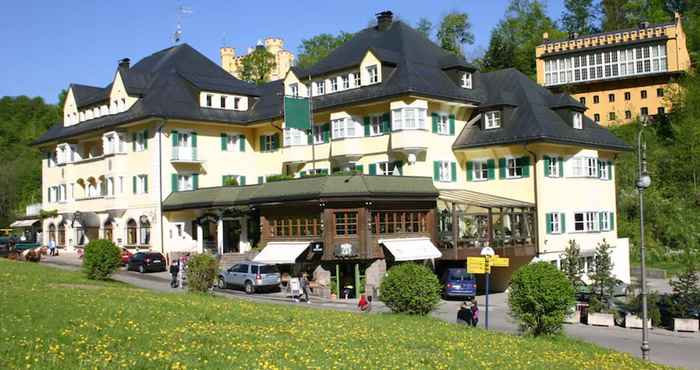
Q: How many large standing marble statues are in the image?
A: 0